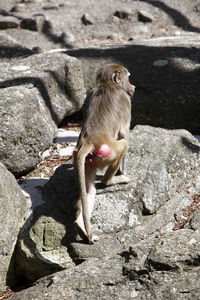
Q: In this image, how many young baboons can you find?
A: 1